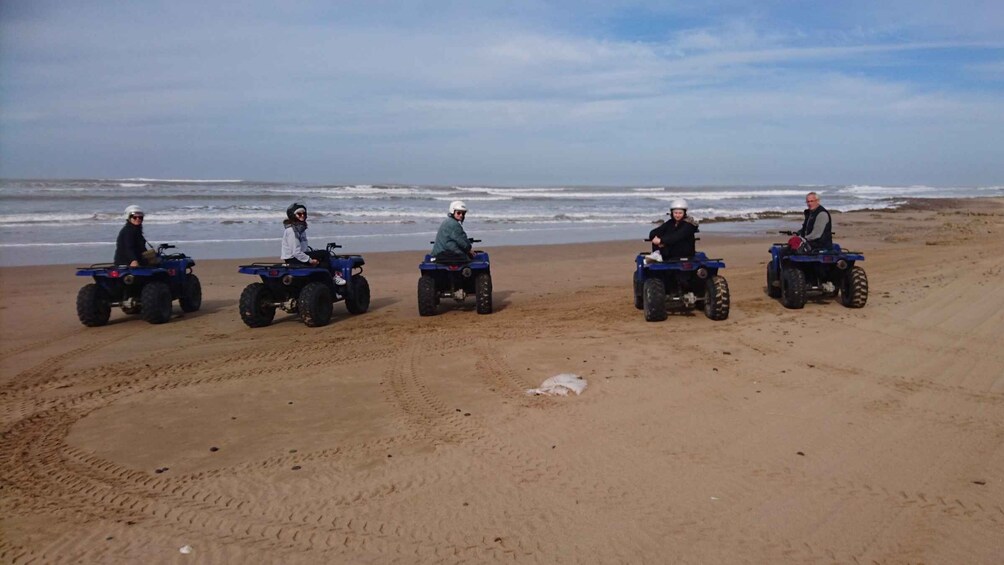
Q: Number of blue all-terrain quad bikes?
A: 5